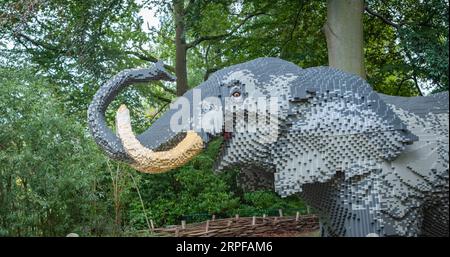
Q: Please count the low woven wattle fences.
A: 1